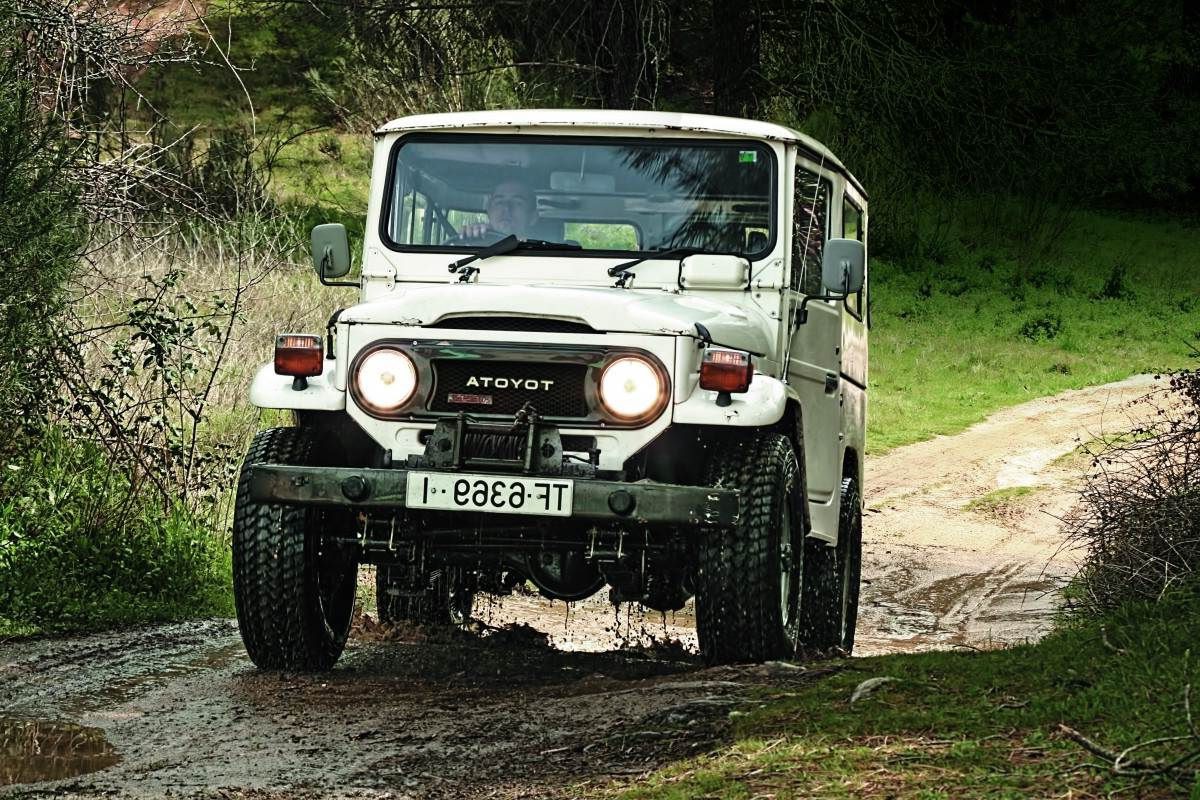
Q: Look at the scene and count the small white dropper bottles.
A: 0